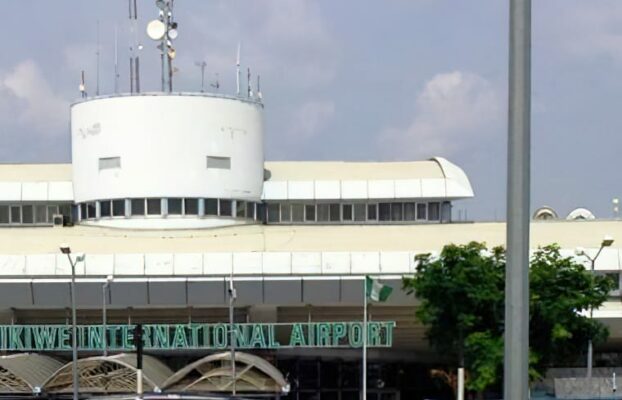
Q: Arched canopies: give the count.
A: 3